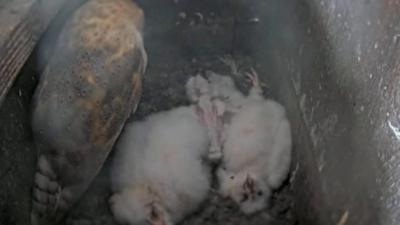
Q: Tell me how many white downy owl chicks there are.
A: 3